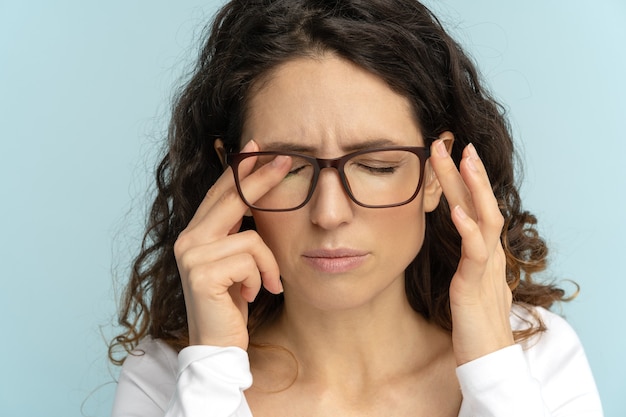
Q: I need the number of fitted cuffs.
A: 2